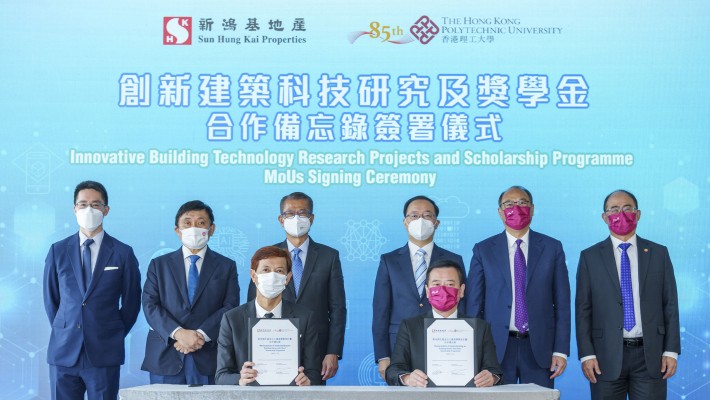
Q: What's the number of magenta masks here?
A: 3